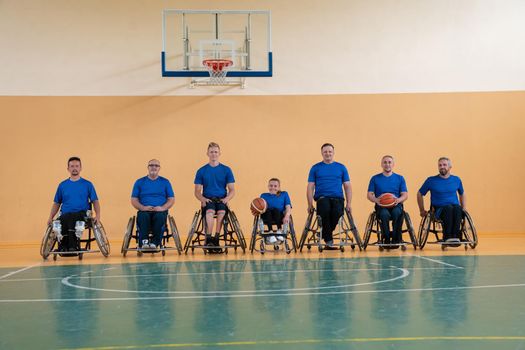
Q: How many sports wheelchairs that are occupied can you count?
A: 7